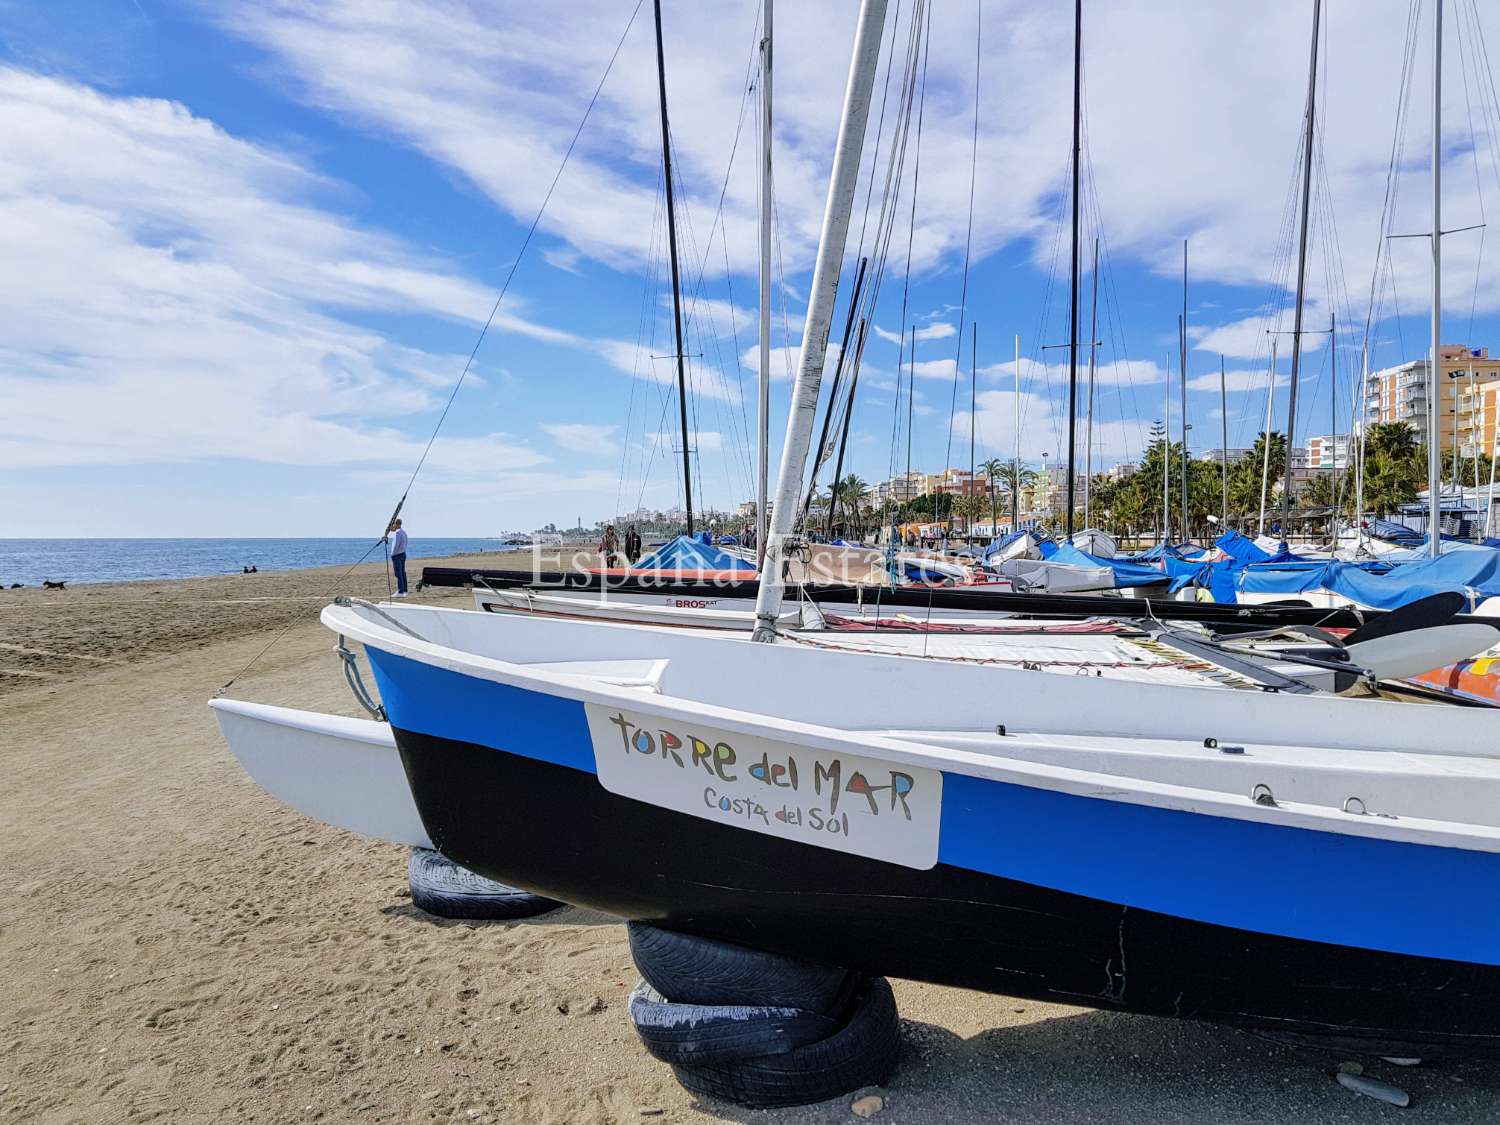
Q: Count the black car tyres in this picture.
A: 4